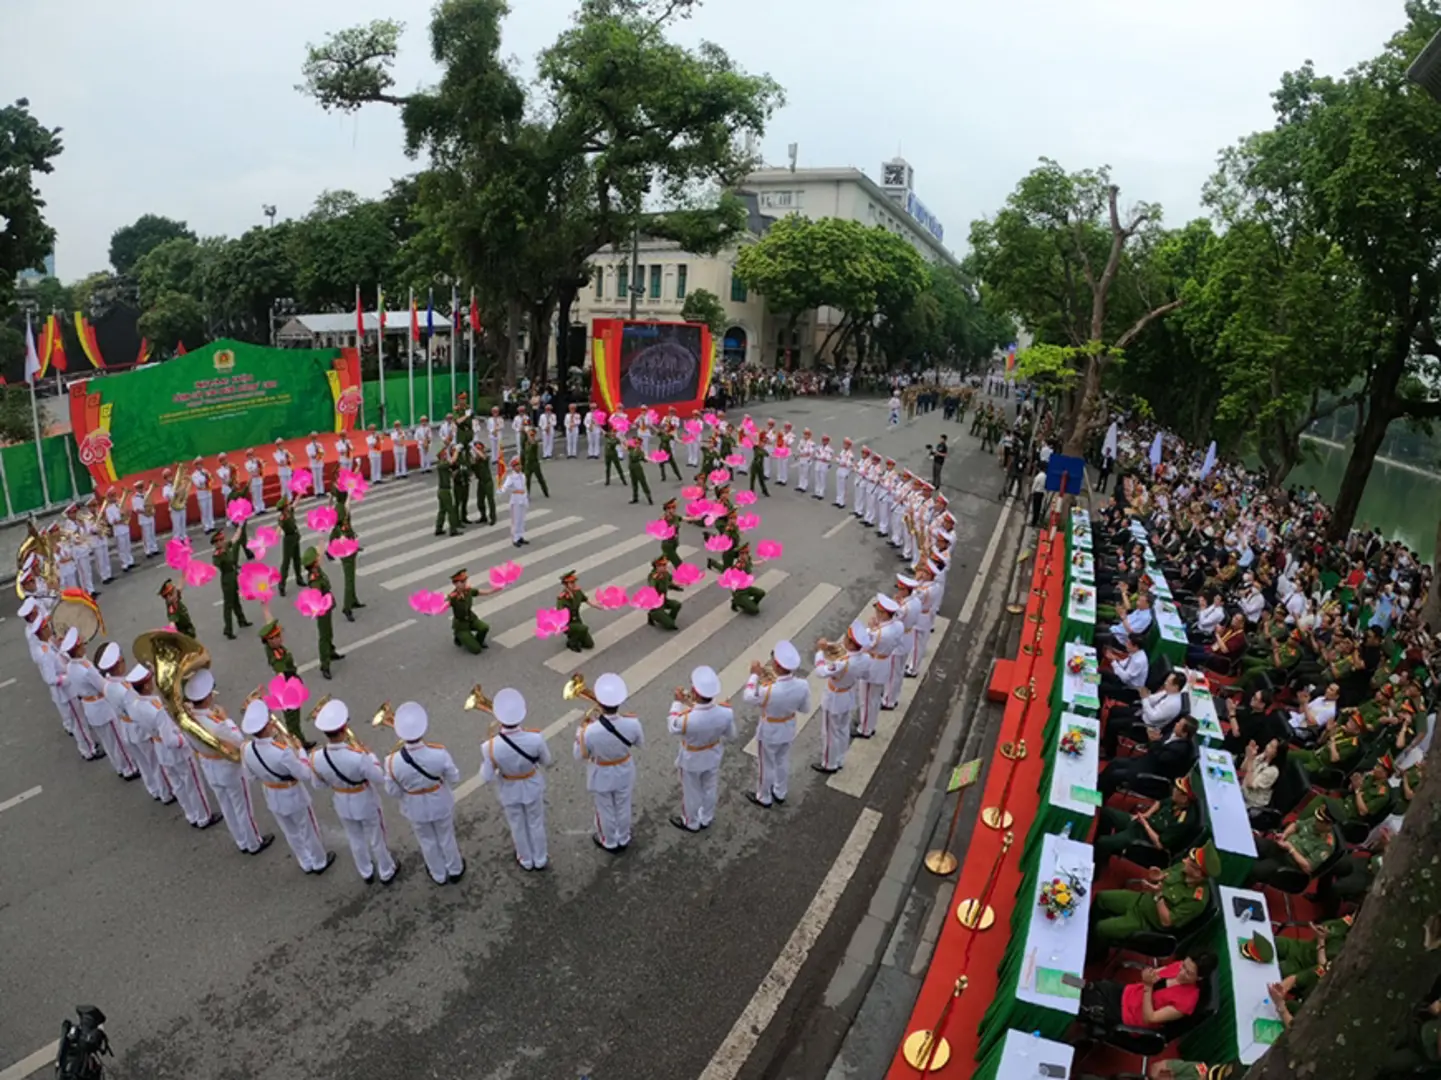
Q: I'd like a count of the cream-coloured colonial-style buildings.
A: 1